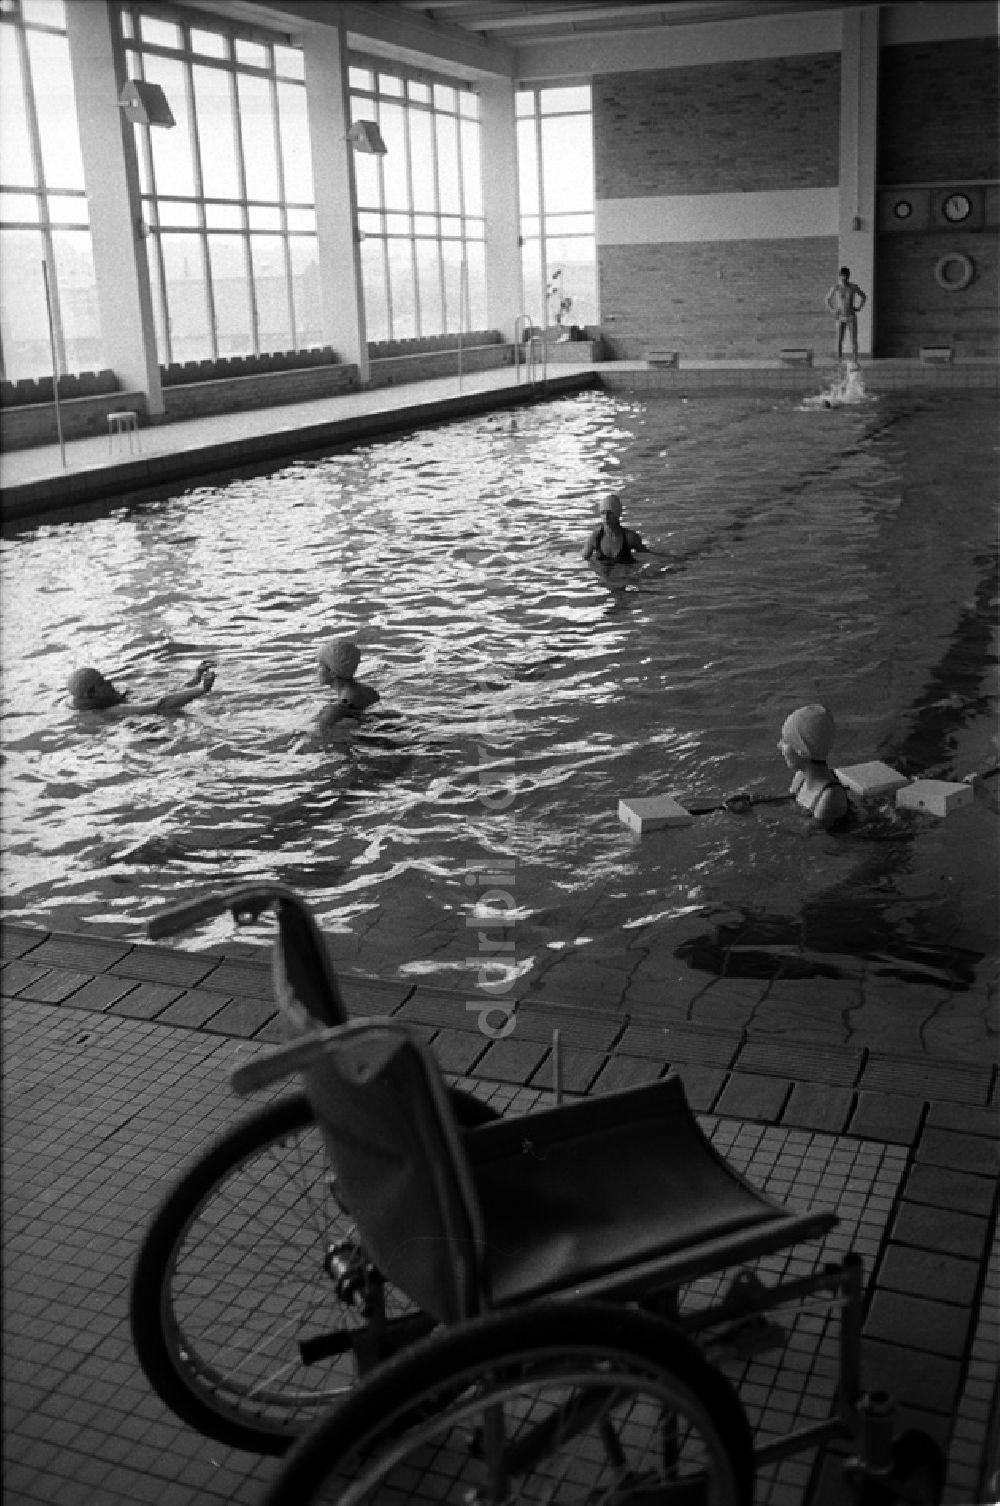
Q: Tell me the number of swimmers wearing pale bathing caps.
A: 4